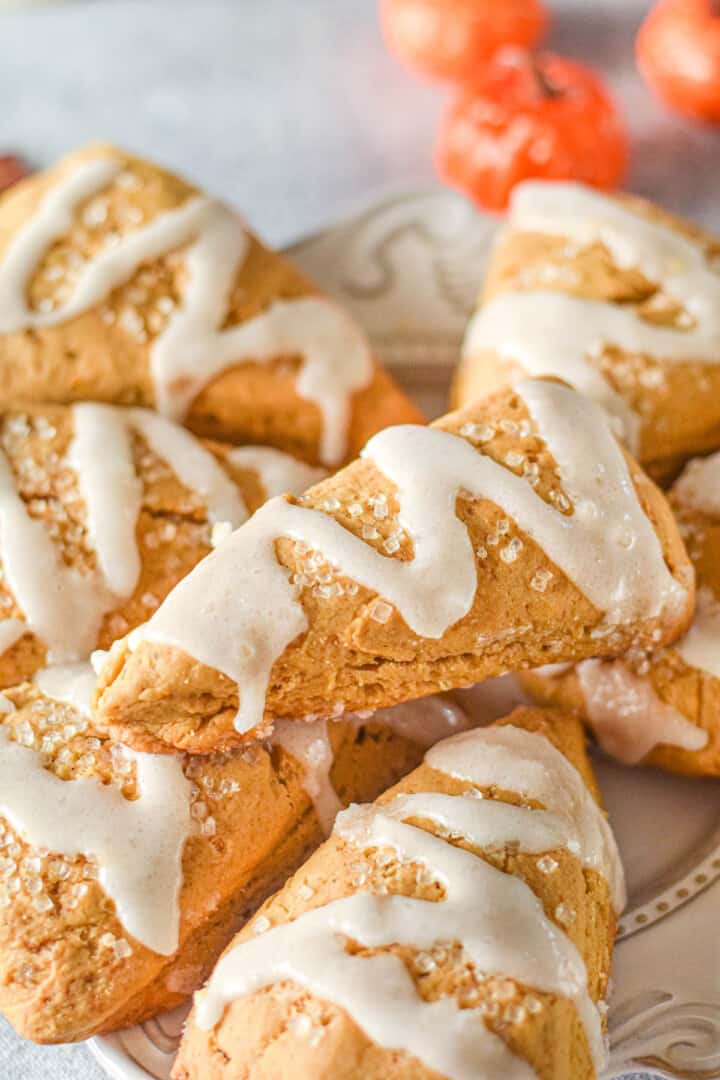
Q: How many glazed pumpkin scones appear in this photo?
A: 7